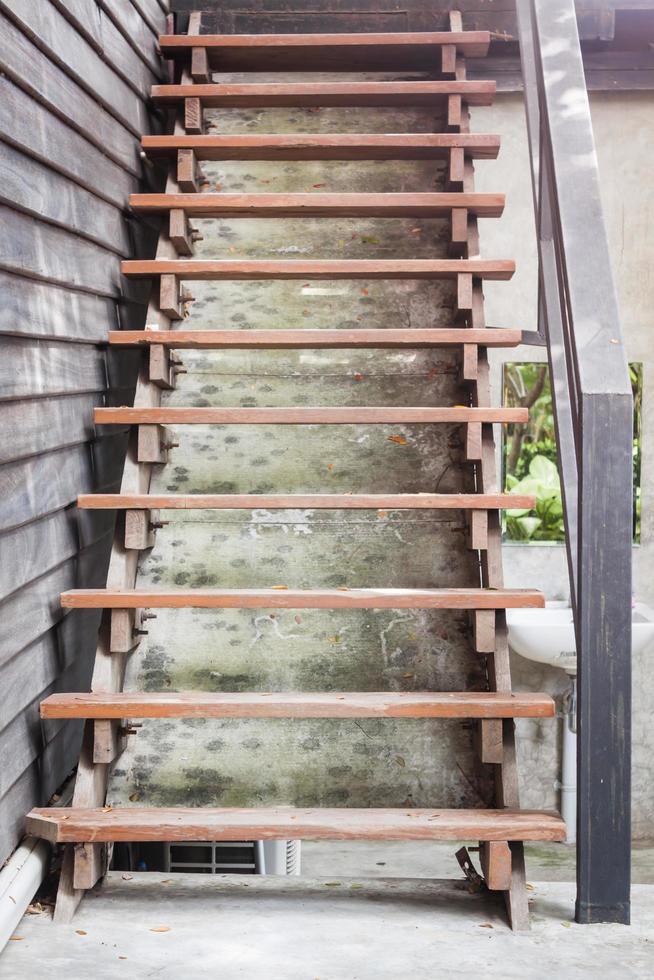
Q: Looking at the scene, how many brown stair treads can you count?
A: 11